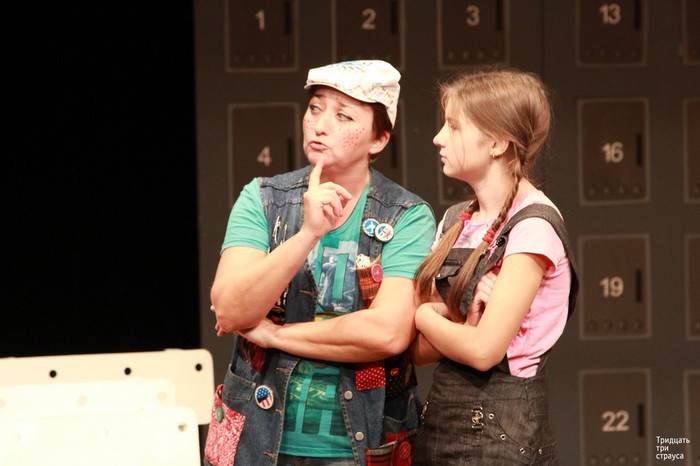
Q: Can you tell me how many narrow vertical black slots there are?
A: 9